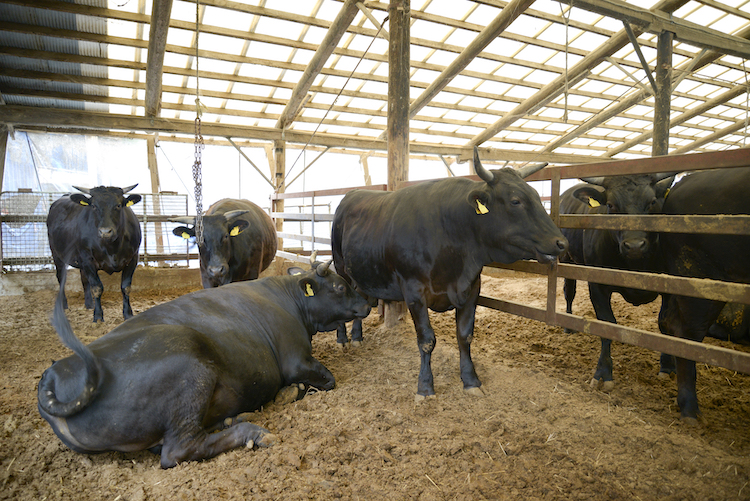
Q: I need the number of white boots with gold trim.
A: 0